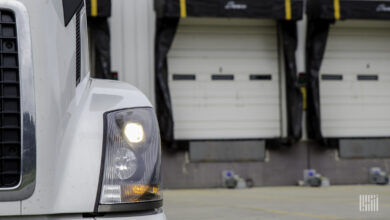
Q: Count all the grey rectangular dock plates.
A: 2